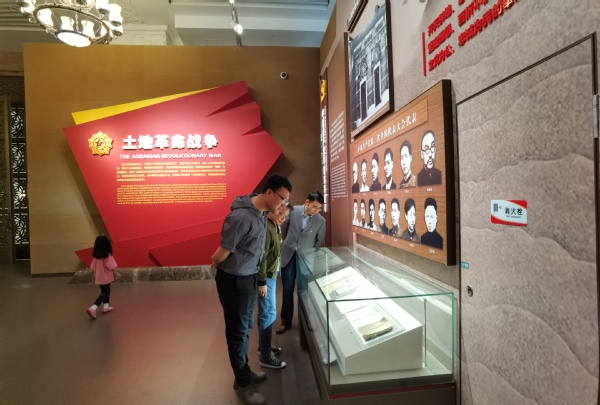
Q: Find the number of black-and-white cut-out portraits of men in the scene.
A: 13